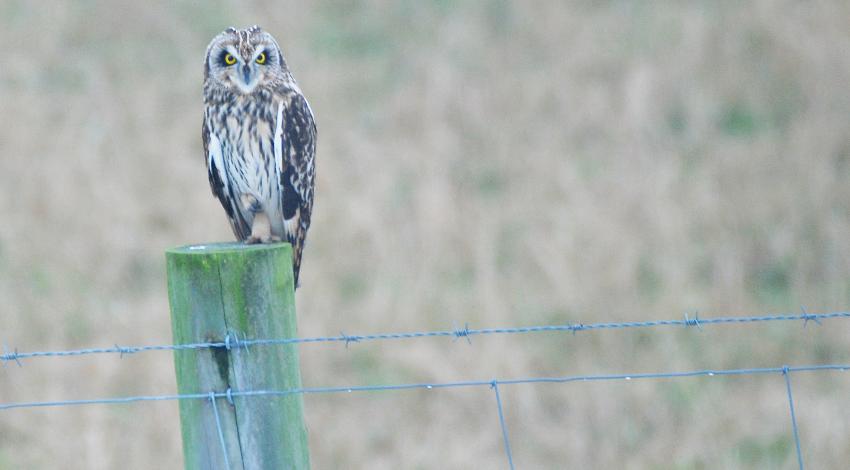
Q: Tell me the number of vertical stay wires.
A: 3